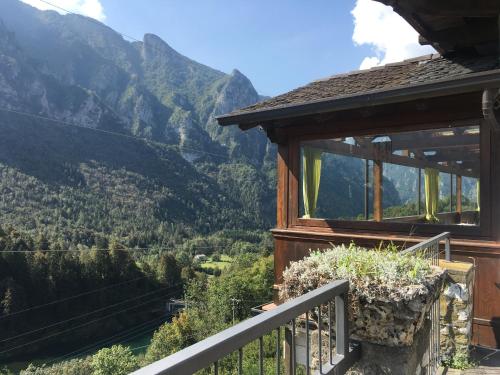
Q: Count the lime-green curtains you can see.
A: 3